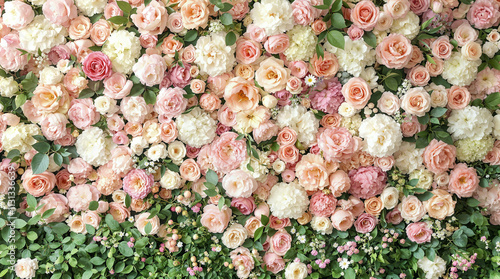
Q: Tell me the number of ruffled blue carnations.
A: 0